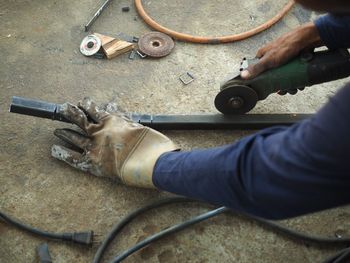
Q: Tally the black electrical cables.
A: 3